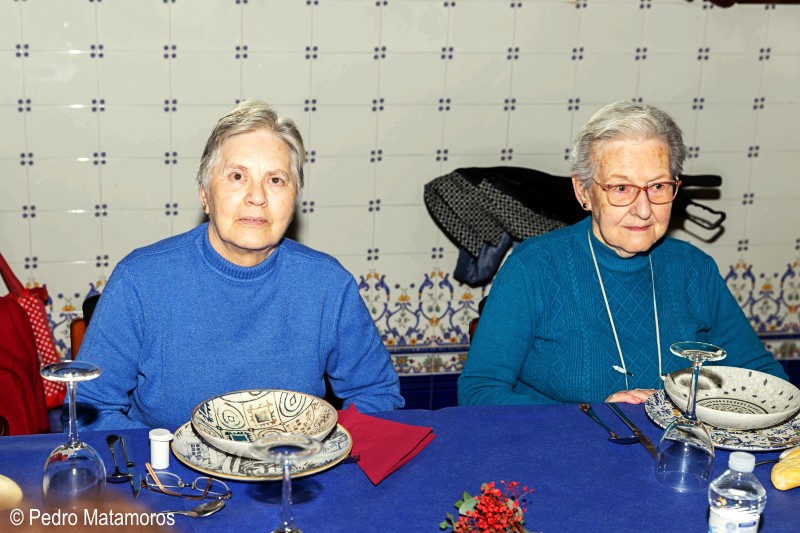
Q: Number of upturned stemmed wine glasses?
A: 3